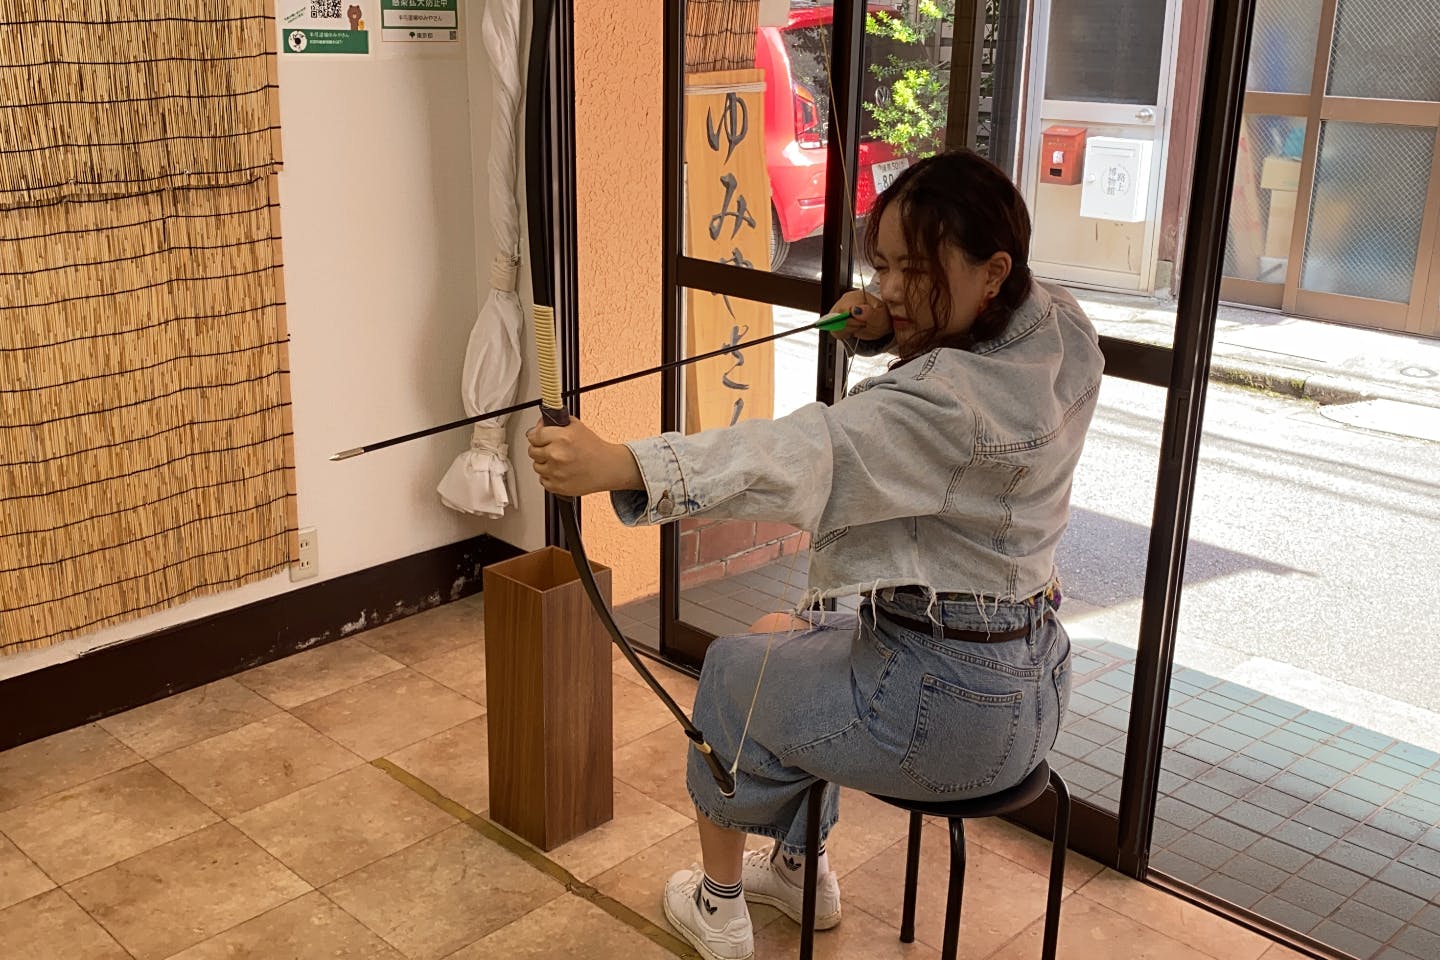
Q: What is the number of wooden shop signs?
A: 1